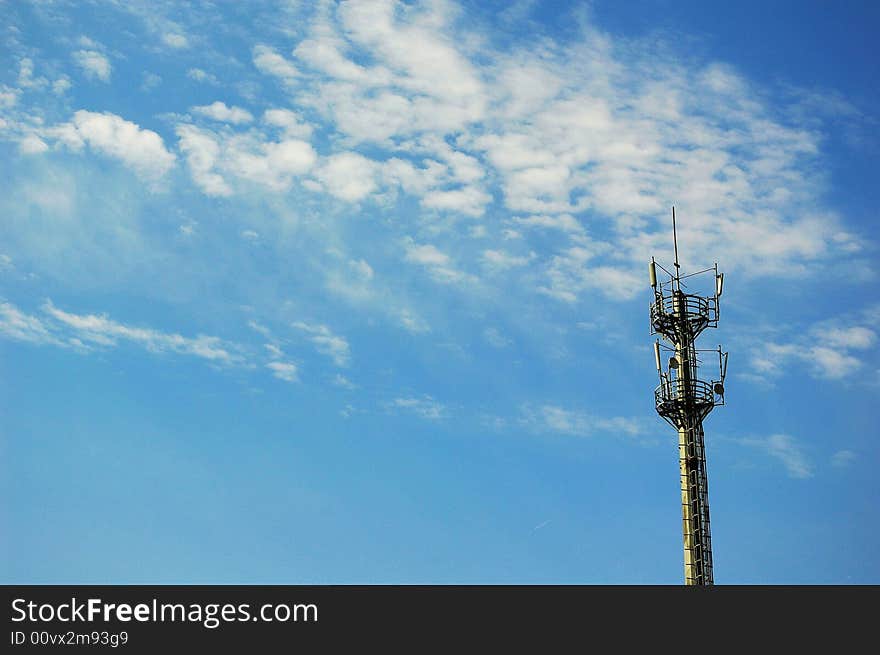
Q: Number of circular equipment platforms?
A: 2